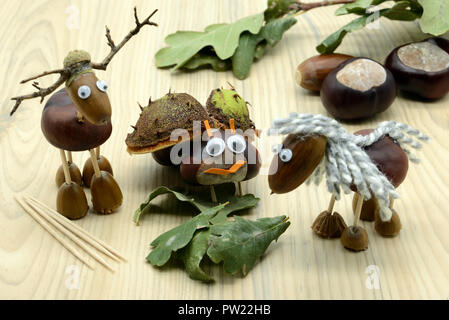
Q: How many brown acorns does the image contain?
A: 11